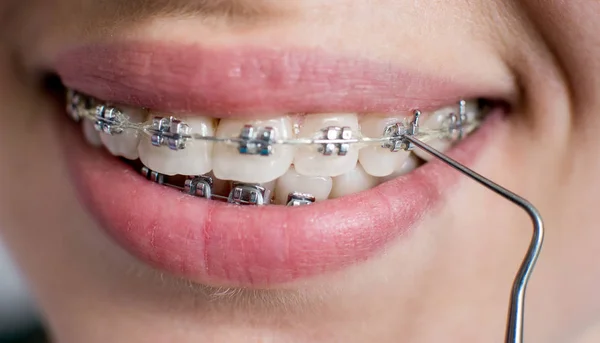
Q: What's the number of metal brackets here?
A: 11